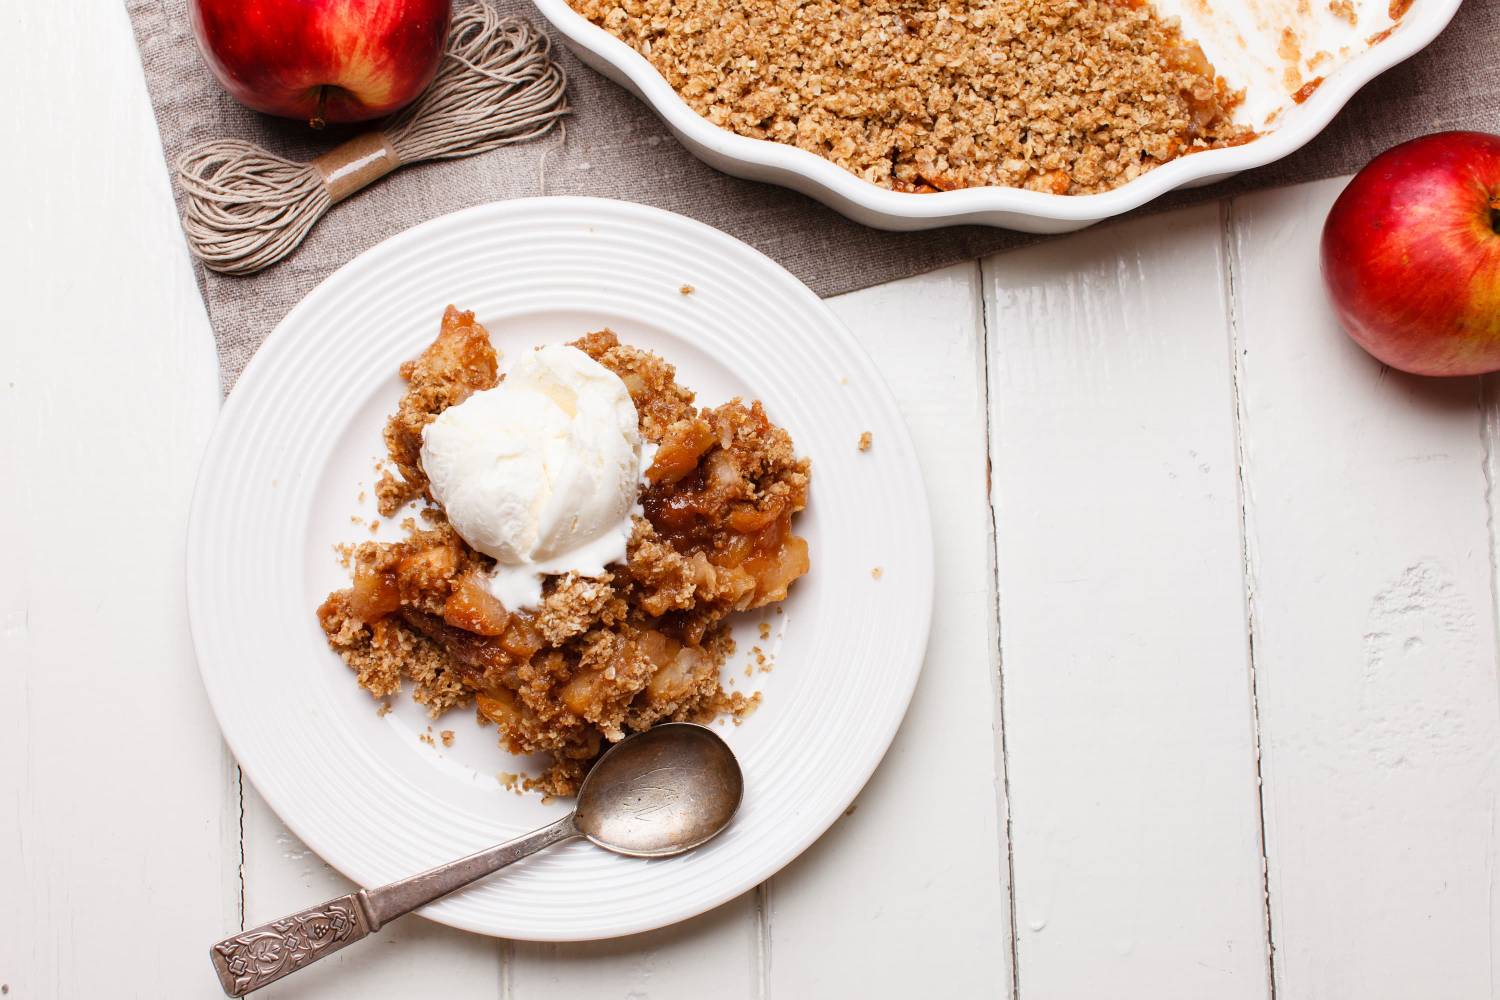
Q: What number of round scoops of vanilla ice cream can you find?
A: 1